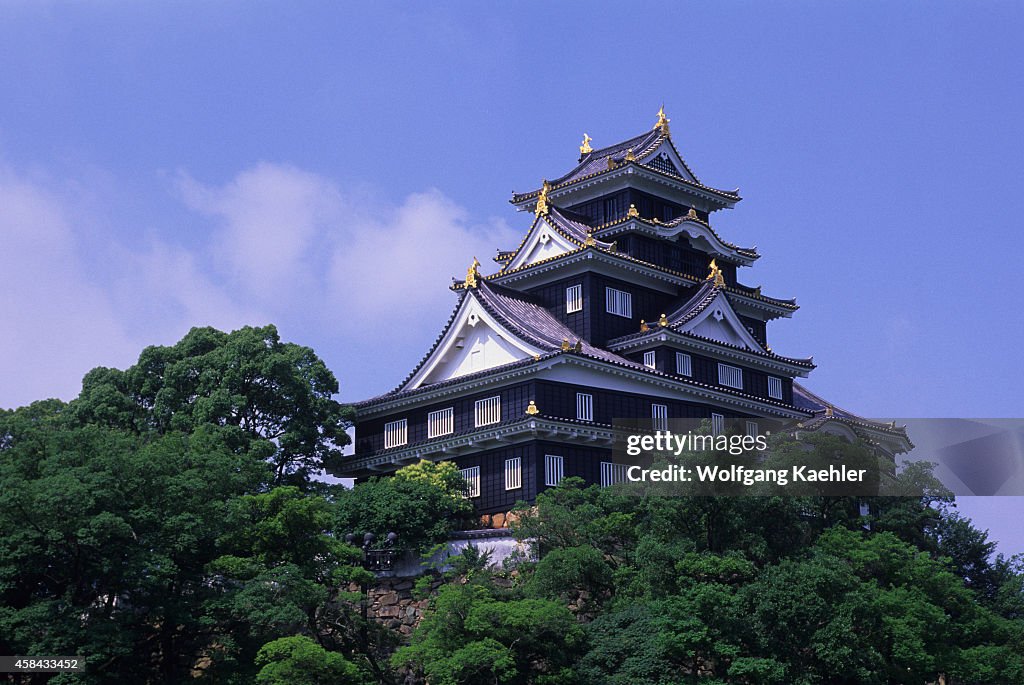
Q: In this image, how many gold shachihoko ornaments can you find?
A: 5